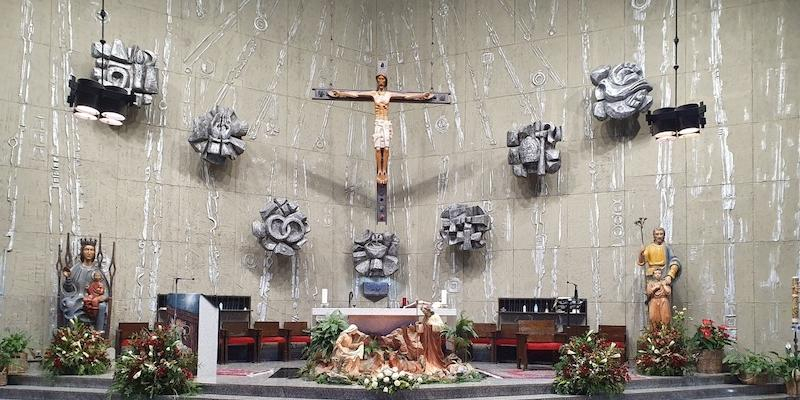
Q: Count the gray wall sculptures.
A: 7